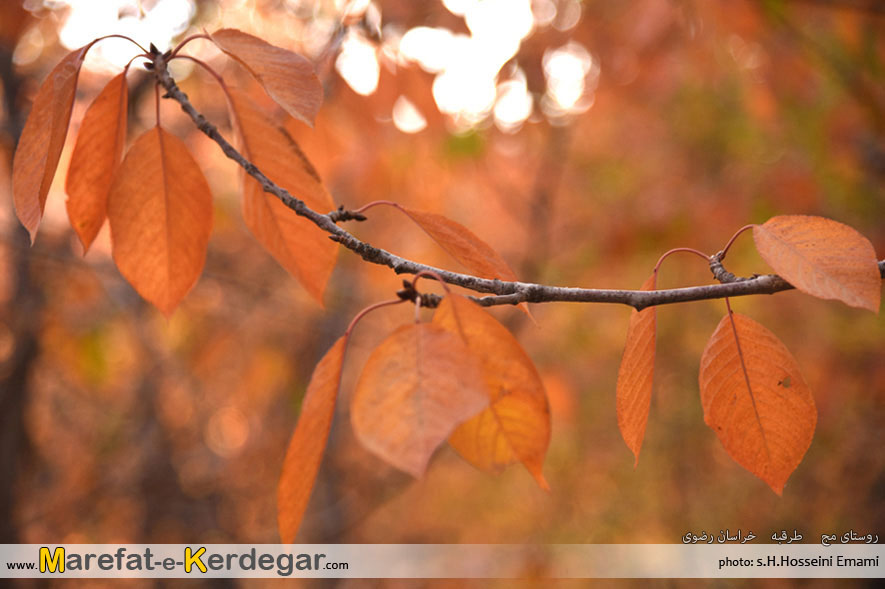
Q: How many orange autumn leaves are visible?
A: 12